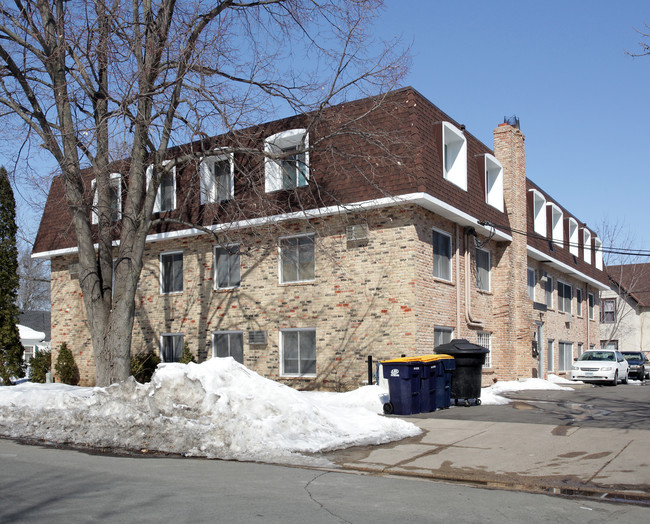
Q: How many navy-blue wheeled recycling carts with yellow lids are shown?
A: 3